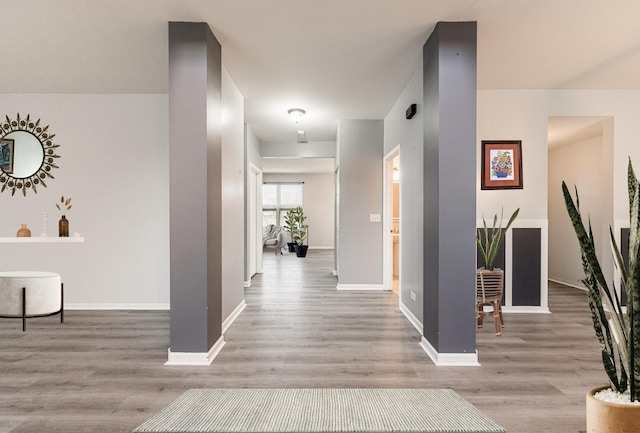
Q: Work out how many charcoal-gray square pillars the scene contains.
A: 2